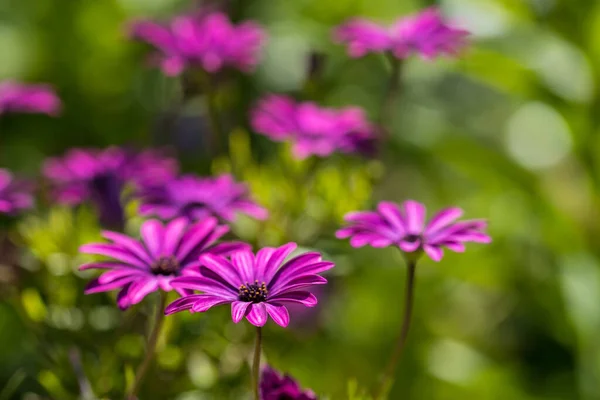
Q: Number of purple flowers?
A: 11